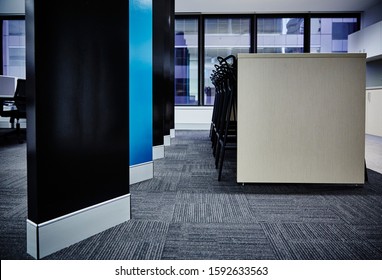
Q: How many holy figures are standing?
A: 0